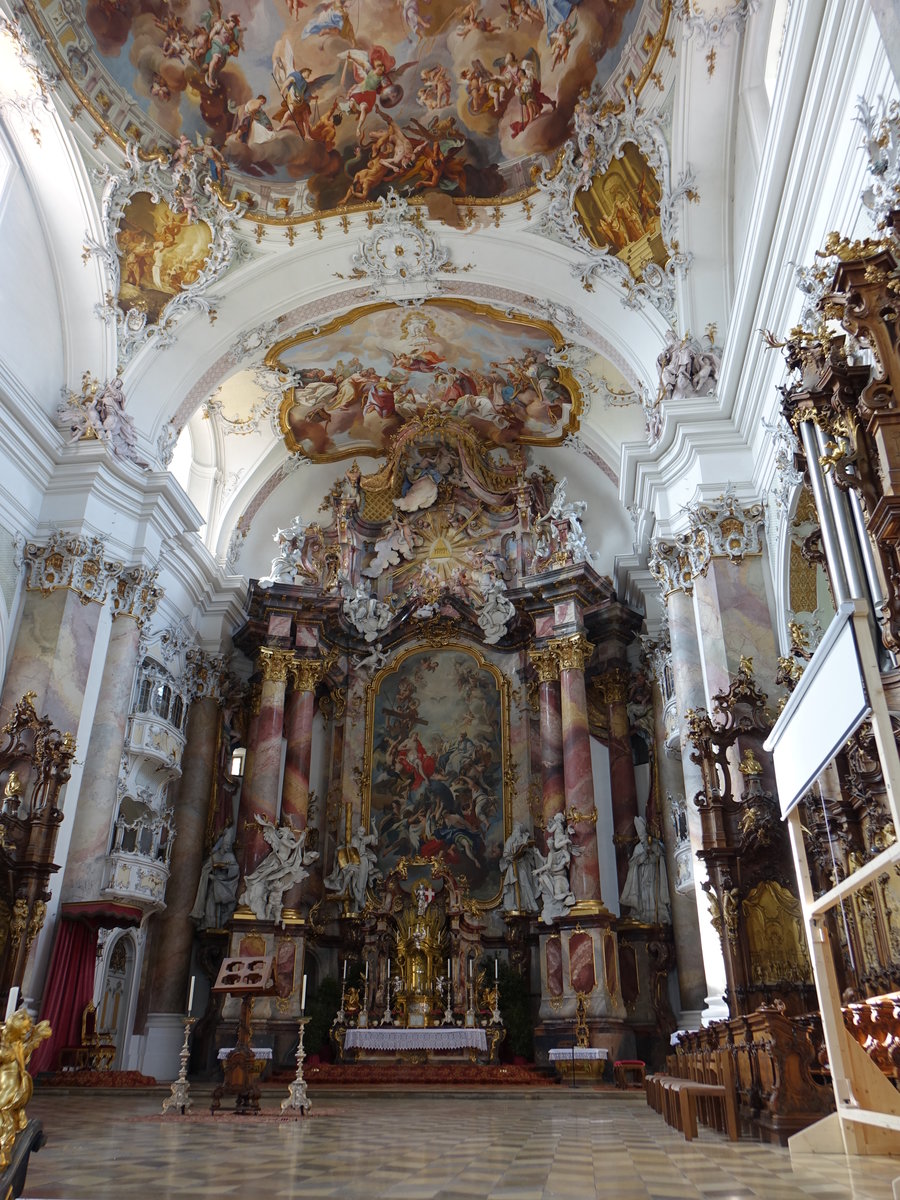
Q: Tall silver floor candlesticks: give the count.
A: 2